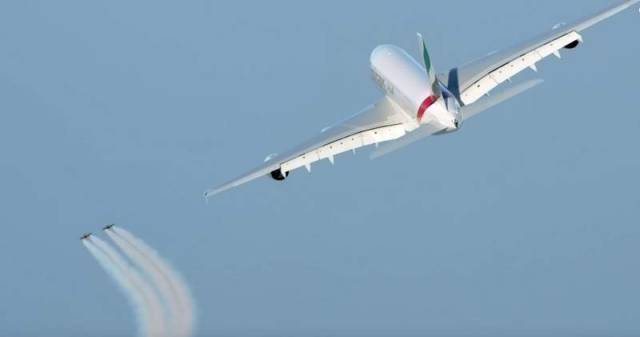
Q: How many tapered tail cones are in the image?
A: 1